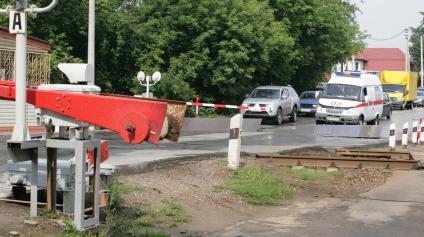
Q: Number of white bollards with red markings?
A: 5